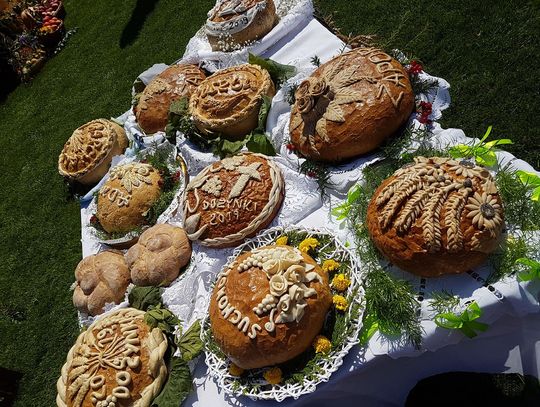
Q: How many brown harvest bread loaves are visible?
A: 12